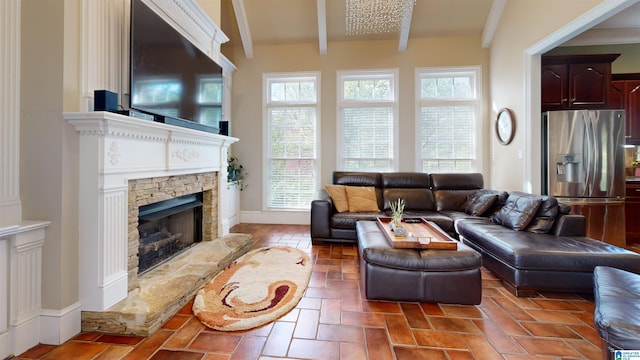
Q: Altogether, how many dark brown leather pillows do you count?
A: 2